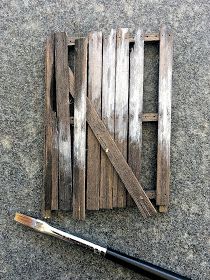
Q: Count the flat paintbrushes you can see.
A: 1